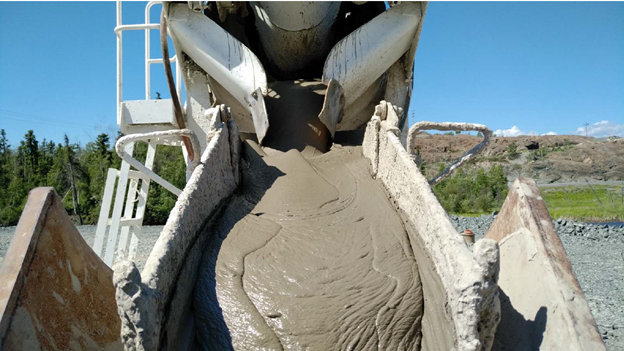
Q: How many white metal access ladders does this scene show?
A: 1